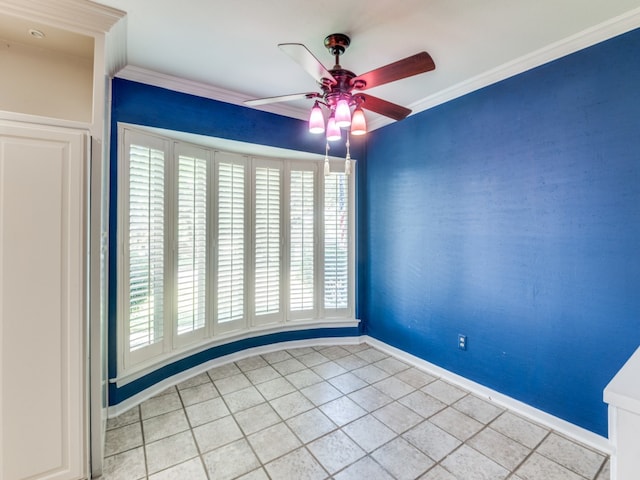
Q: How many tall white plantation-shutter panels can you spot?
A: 6